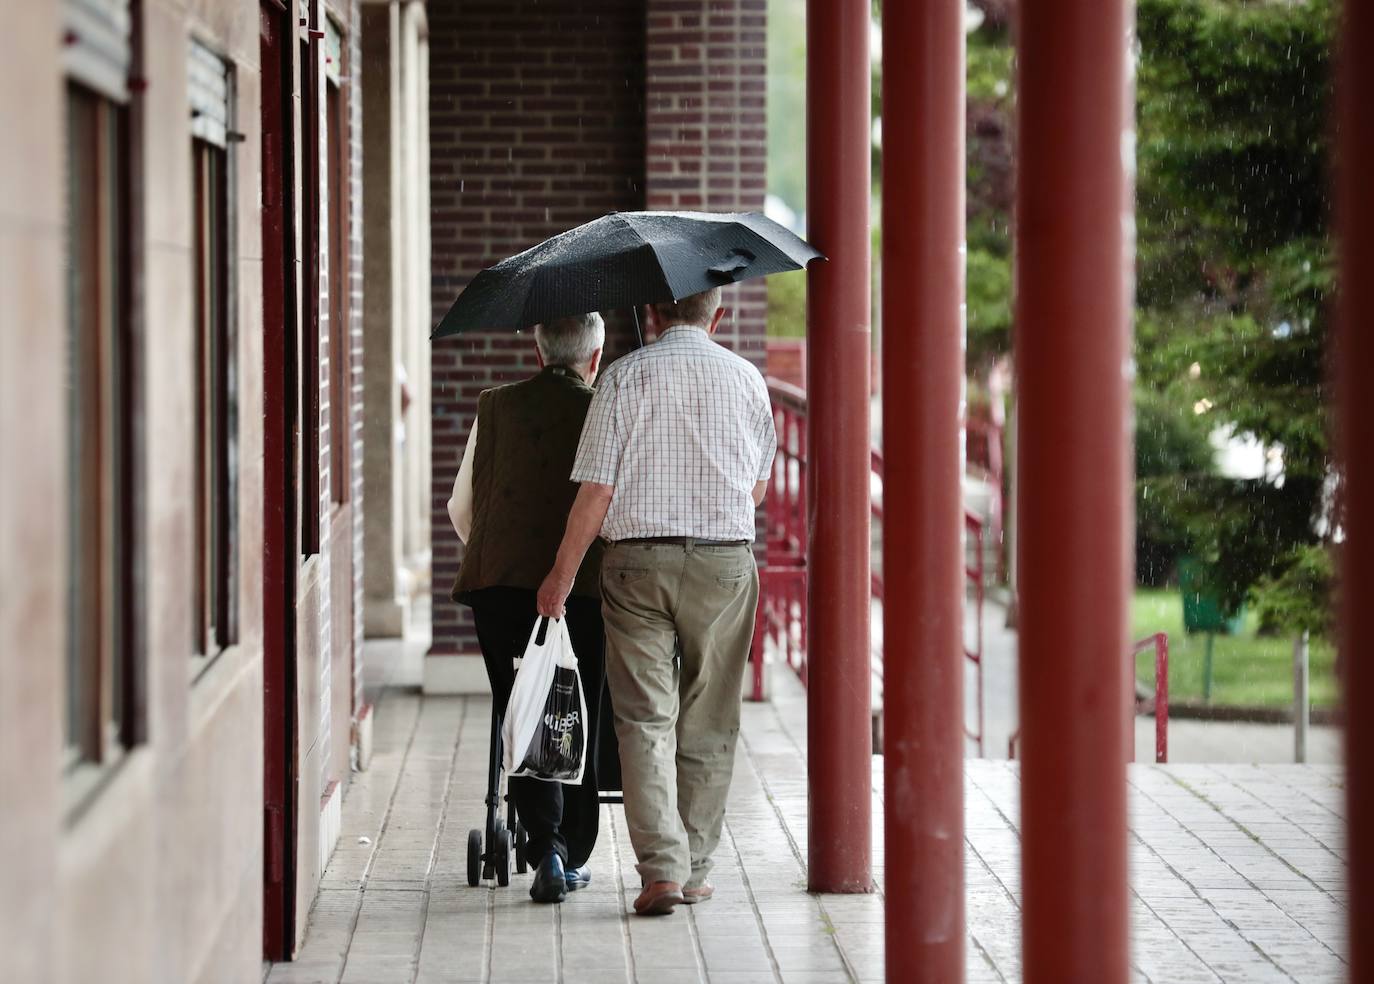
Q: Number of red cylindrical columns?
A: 4